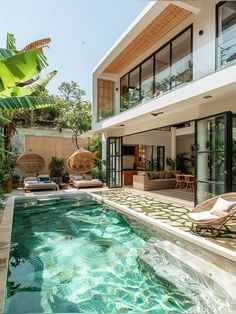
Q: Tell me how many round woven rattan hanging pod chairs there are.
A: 2